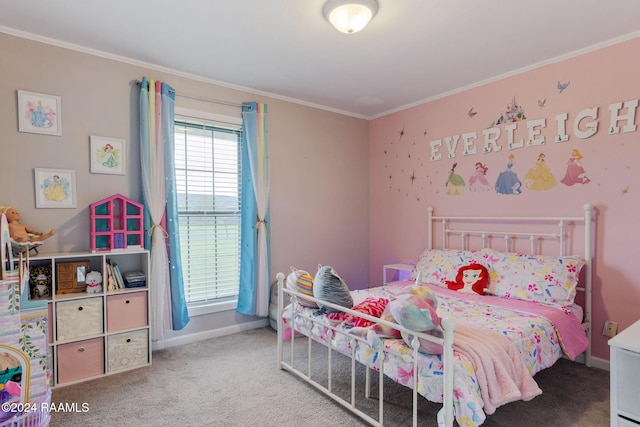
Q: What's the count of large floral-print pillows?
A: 2